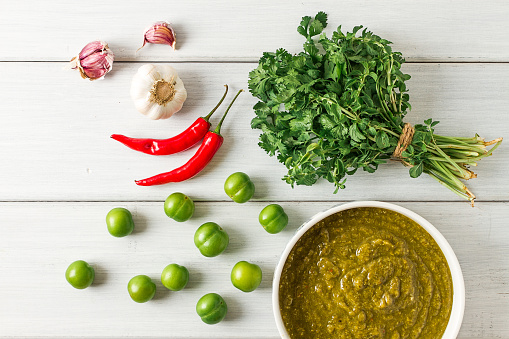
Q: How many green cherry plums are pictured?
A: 10